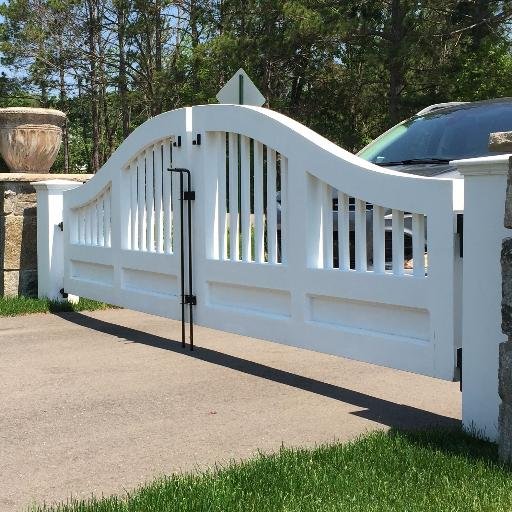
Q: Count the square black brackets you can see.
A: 2